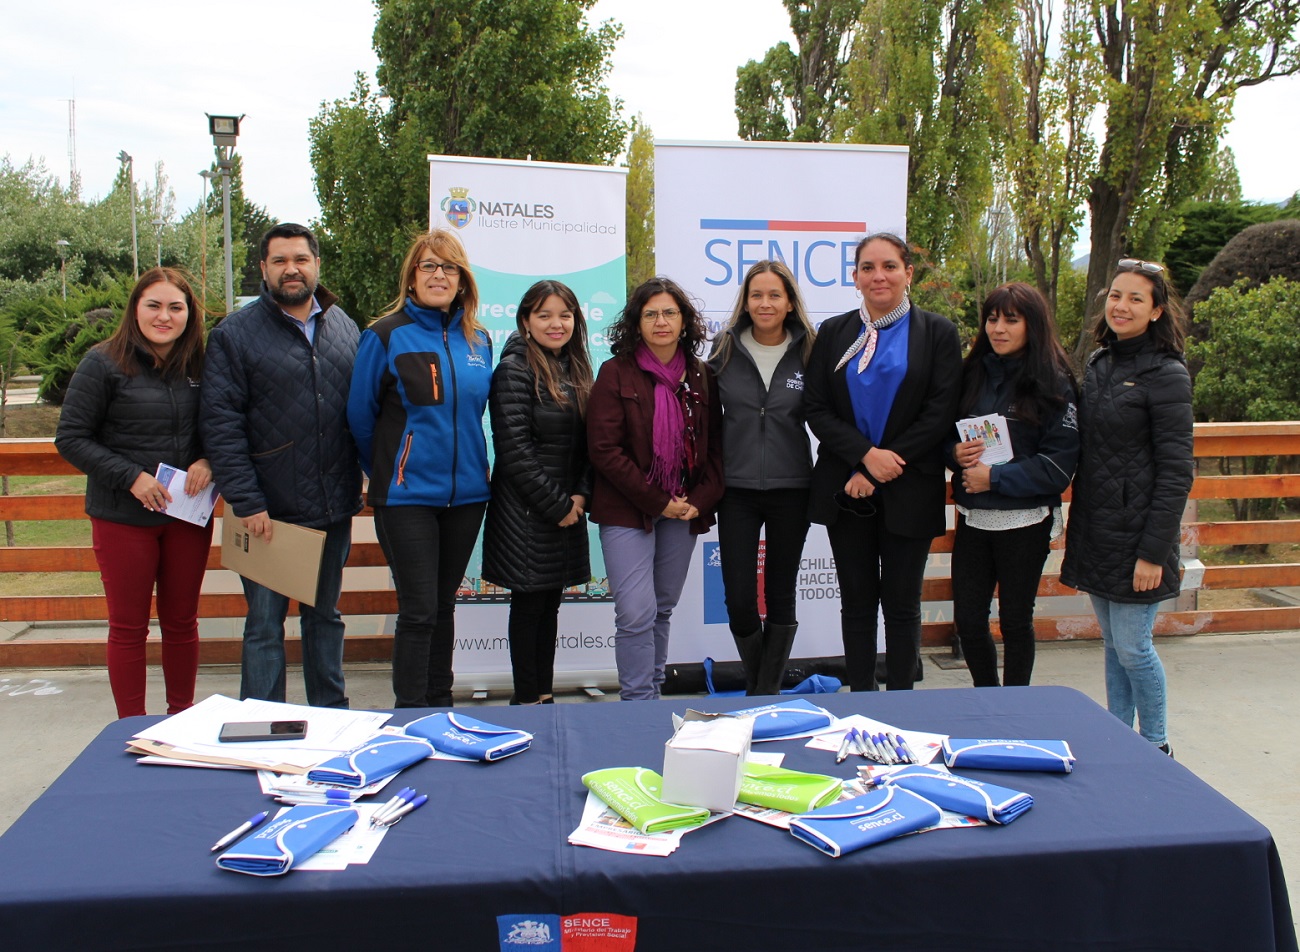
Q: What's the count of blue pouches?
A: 7